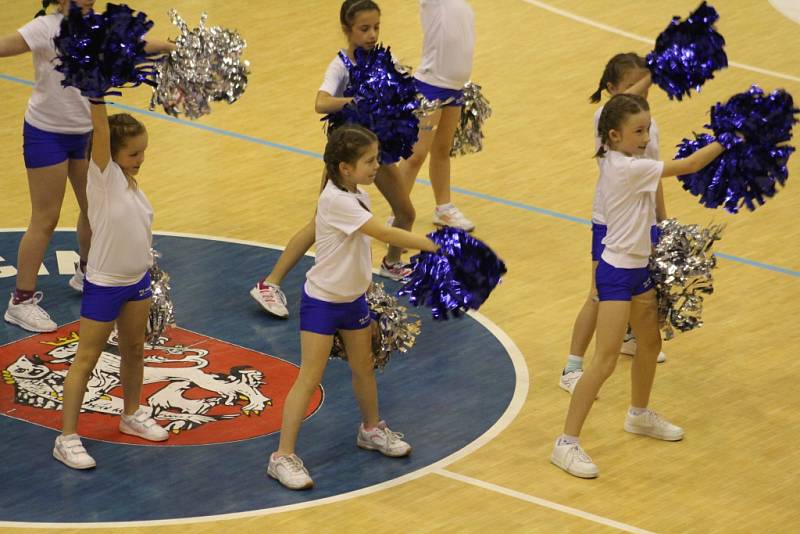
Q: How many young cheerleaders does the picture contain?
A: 7